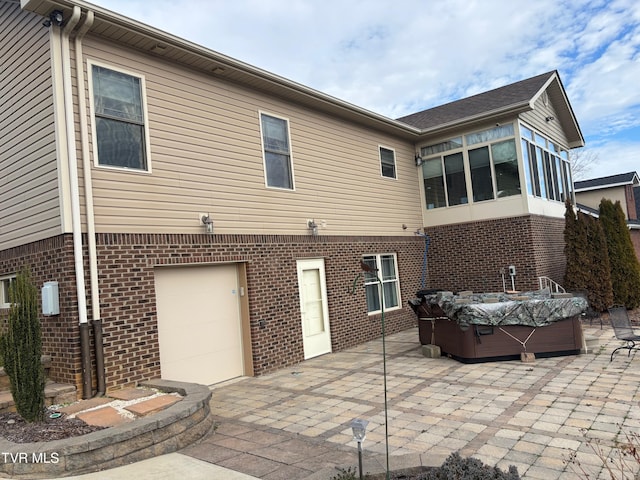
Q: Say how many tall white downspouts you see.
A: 2